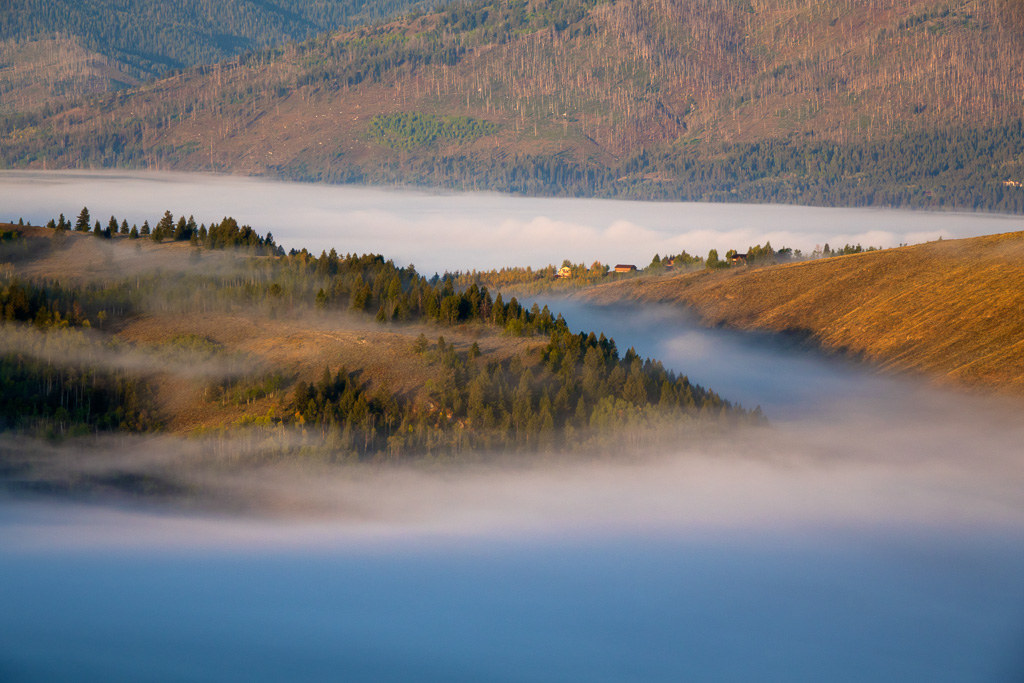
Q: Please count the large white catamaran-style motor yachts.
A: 0